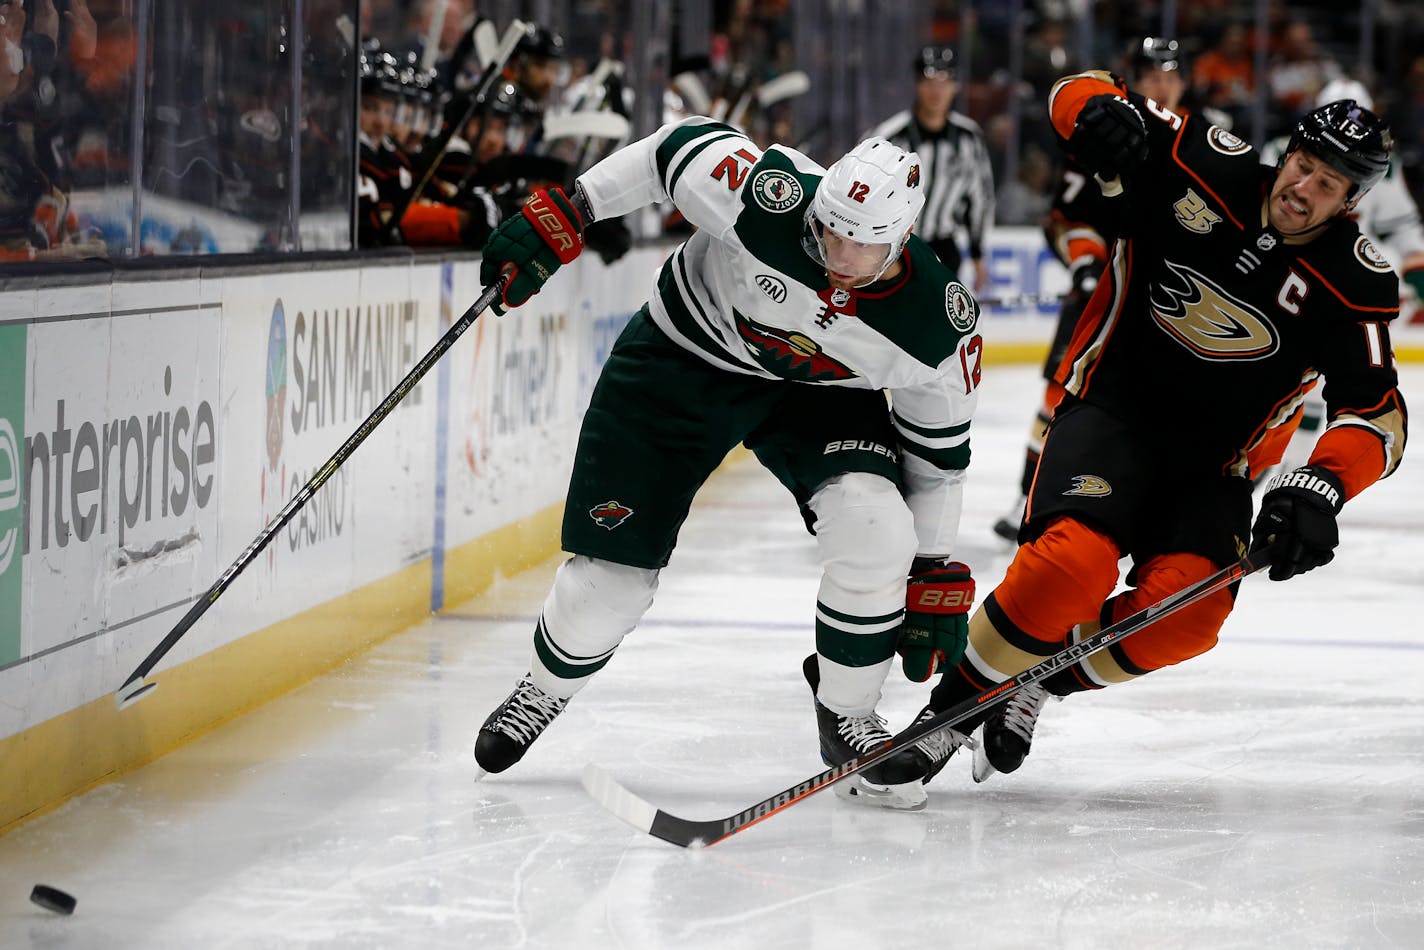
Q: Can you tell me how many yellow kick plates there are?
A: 2